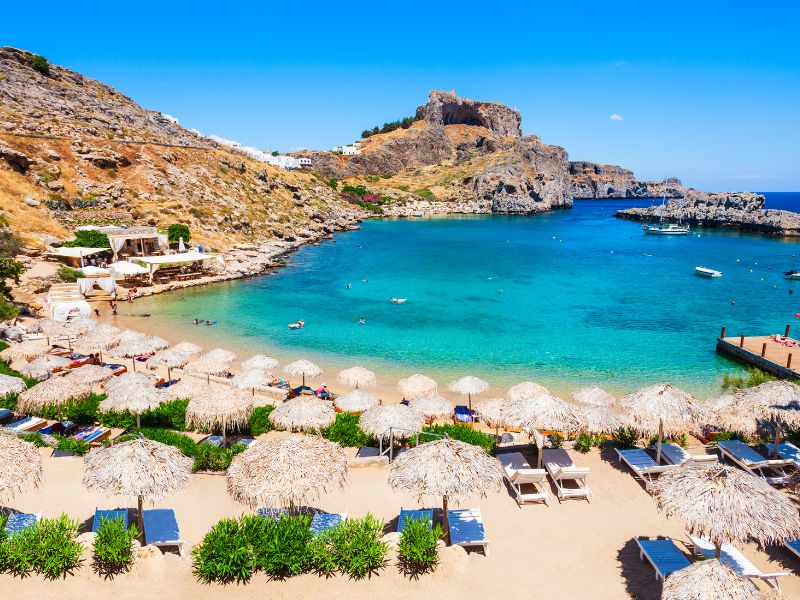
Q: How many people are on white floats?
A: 2